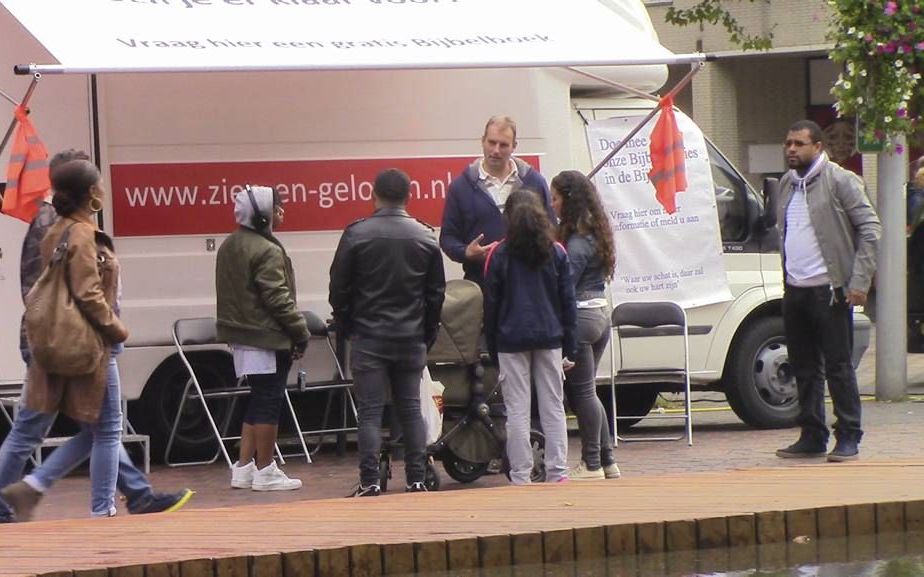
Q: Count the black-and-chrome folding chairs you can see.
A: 3